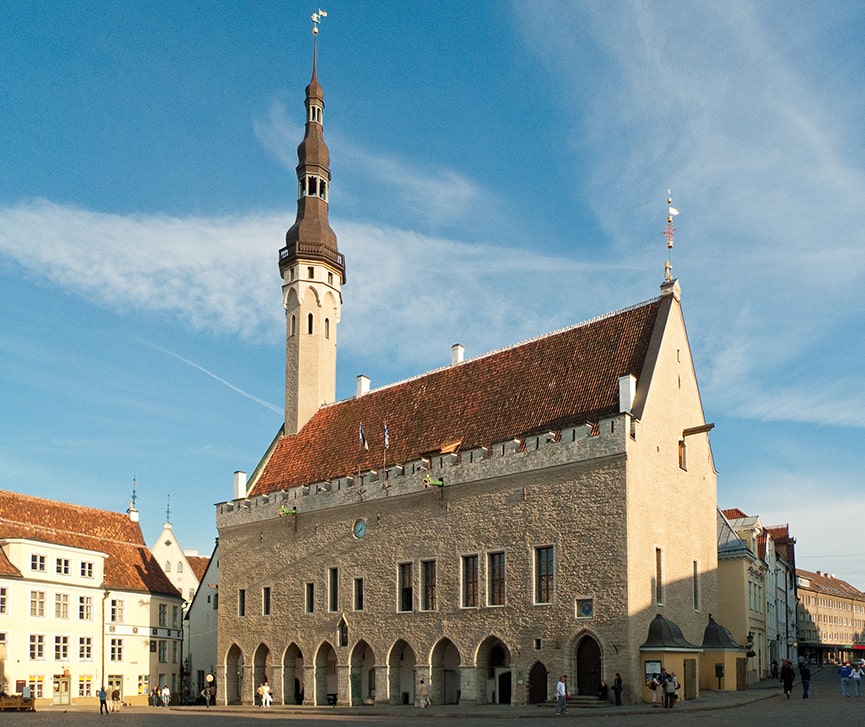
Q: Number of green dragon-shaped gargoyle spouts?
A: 2